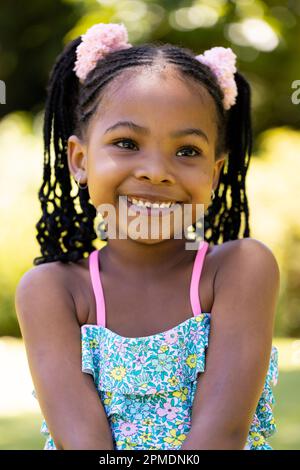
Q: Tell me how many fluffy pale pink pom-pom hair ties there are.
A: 2